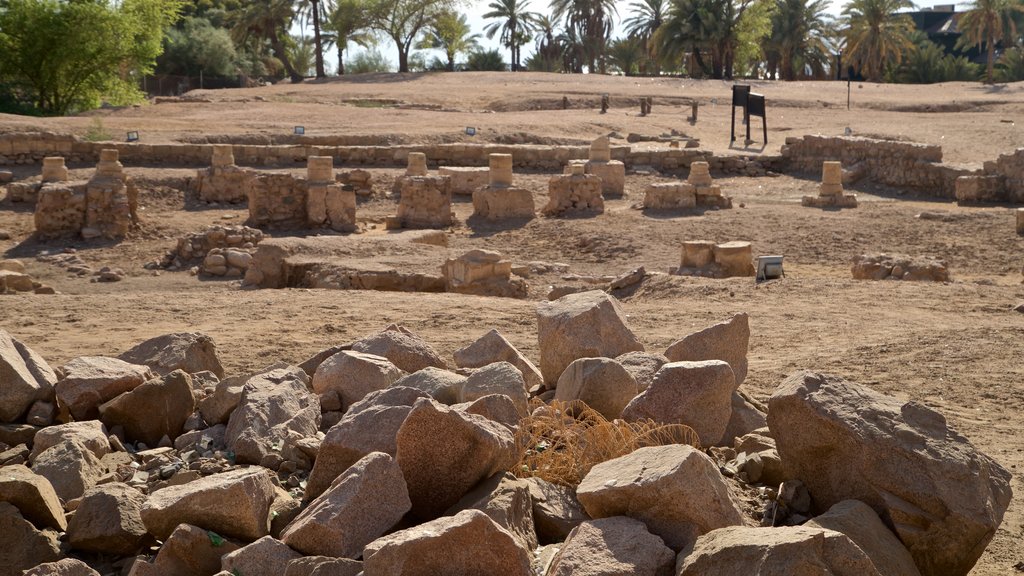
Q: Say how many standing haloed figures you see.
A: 0